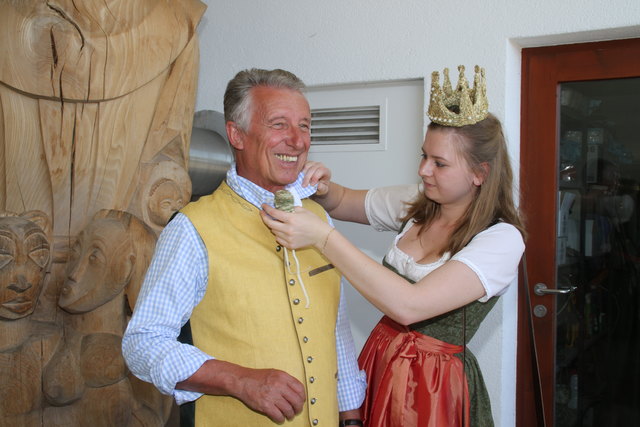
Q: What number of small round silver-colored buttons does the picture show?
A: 10